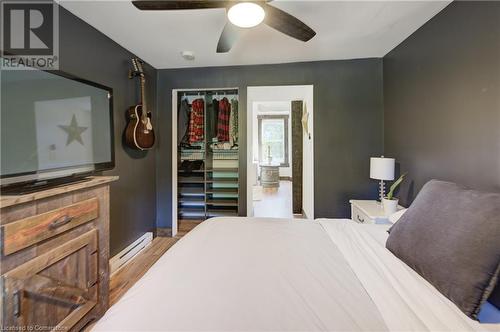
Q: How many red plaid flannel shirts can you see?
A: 2